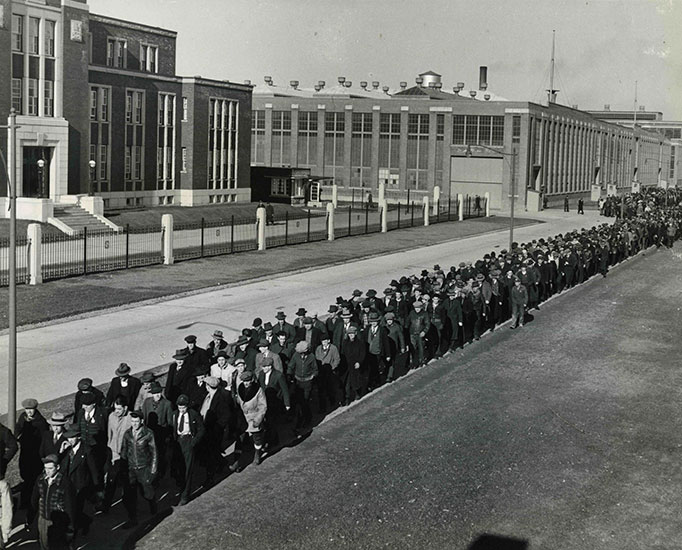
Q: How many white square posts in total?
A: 11